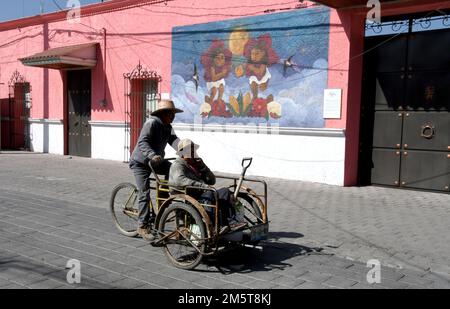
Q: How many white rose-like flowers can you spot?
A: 2